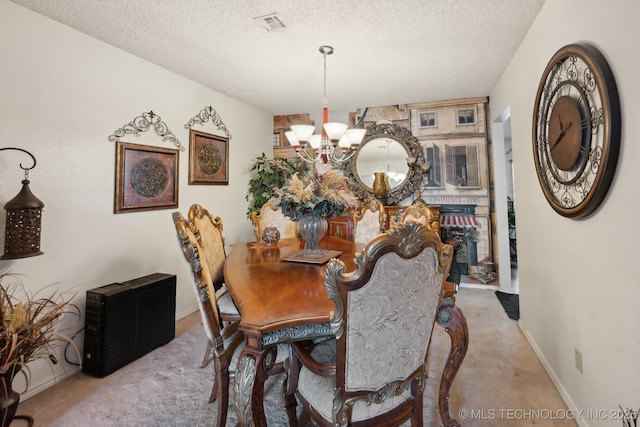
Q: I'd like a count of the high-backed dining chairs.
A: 6